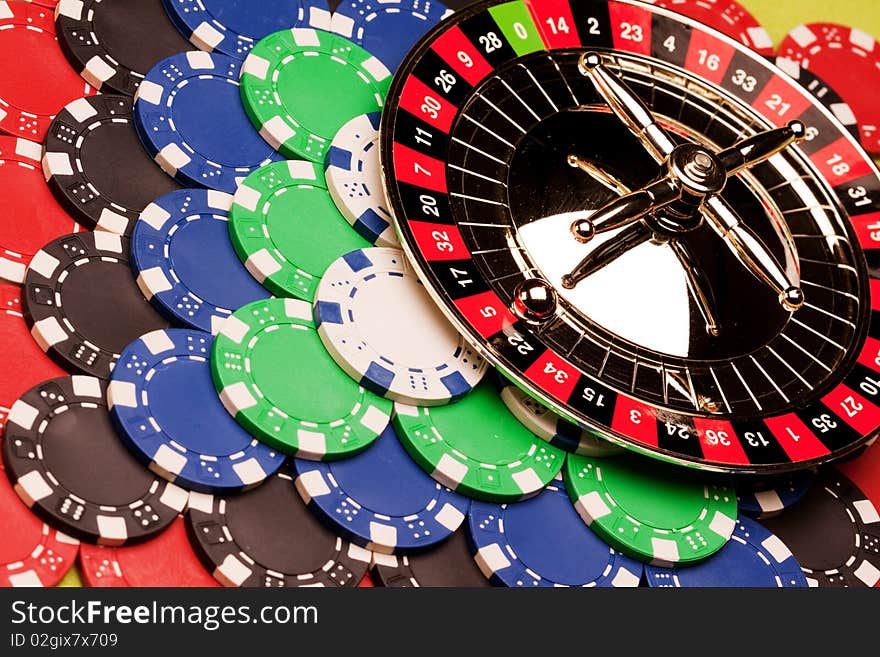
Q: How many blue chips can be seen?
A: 9